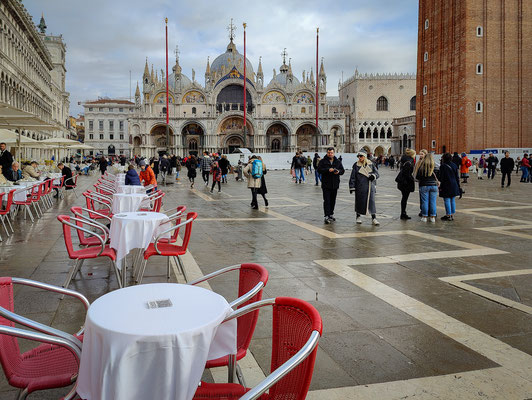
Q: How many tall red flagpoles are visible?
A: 3